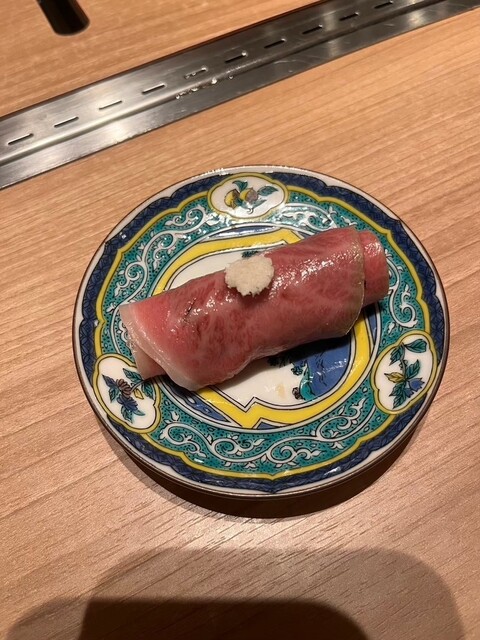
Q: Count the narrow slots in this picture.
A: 10